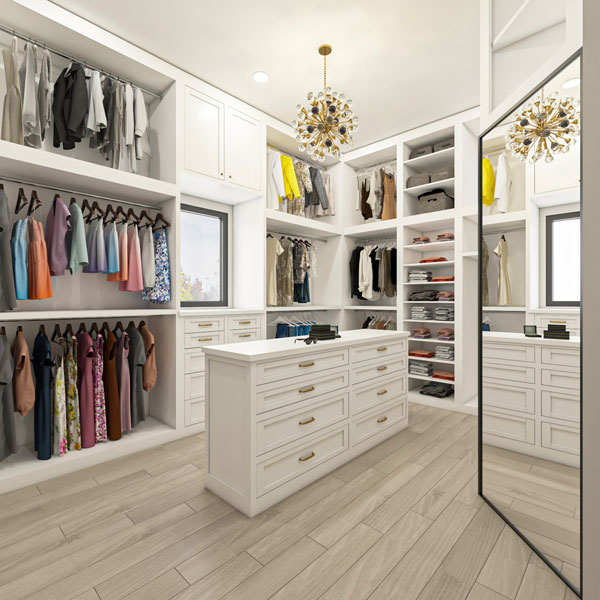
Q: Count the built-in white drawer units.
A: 2